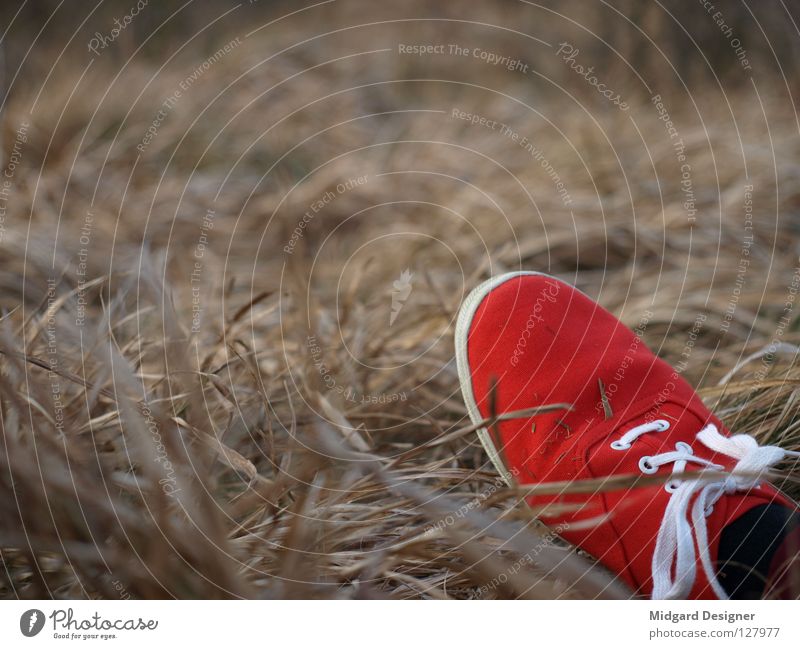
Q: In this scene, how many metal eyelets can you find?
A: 6